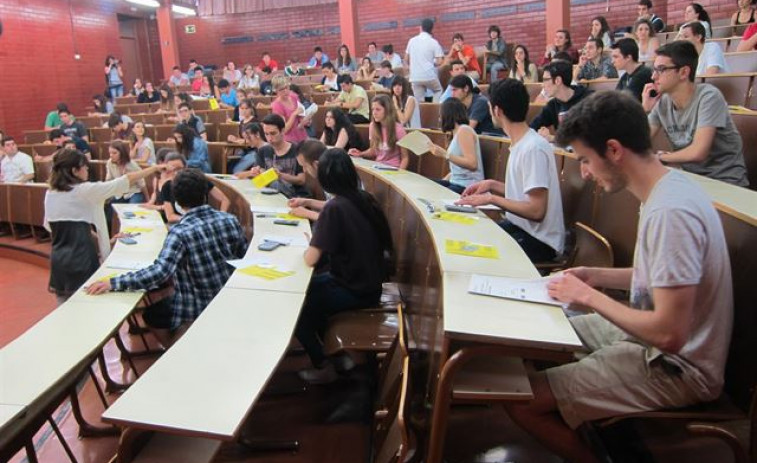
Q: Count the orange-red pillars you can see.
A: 3